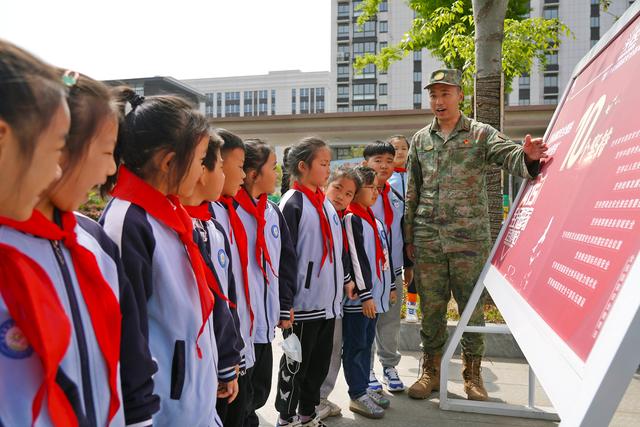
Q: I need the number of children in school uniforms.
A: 11